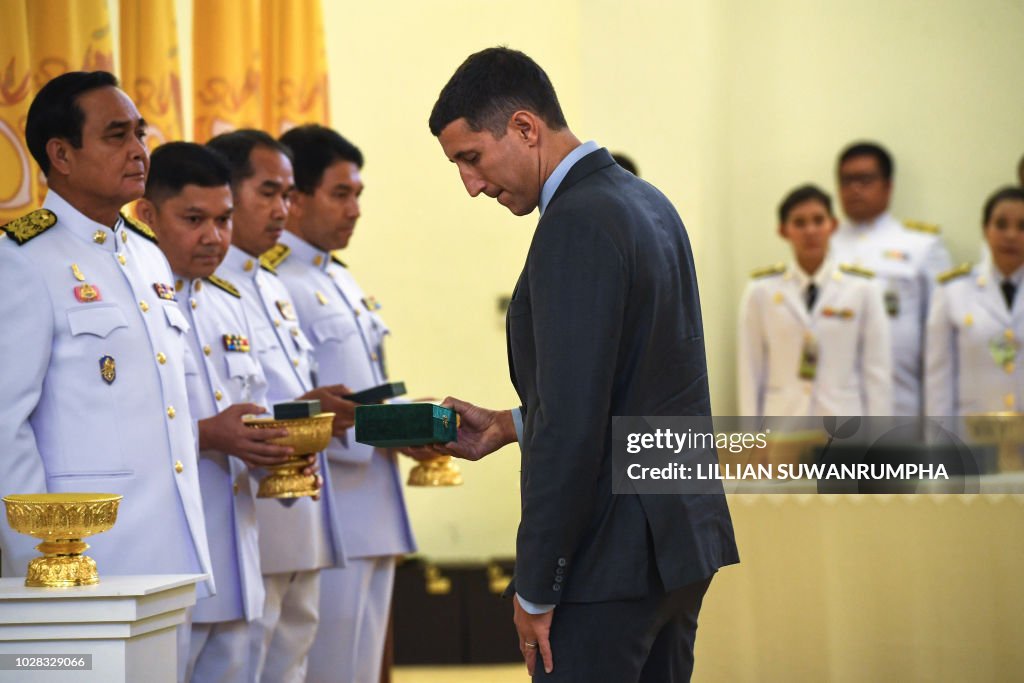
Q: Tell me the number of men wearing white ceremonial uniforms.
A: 5